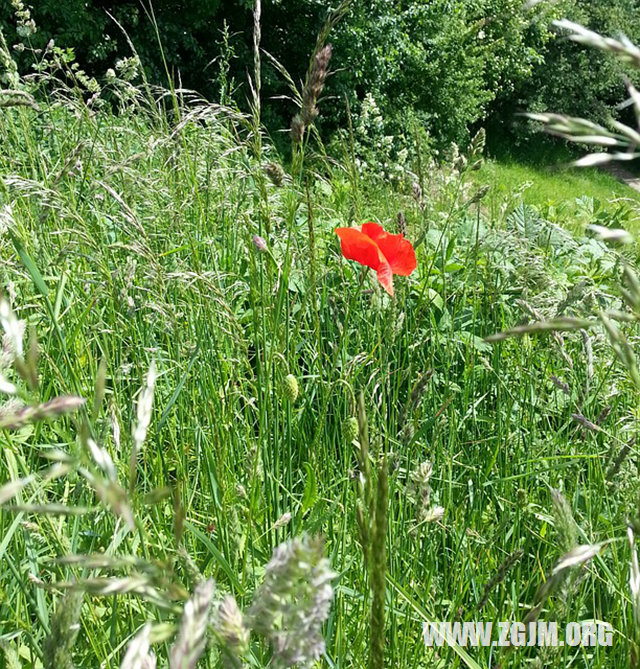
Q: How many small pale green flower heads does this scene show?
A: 2